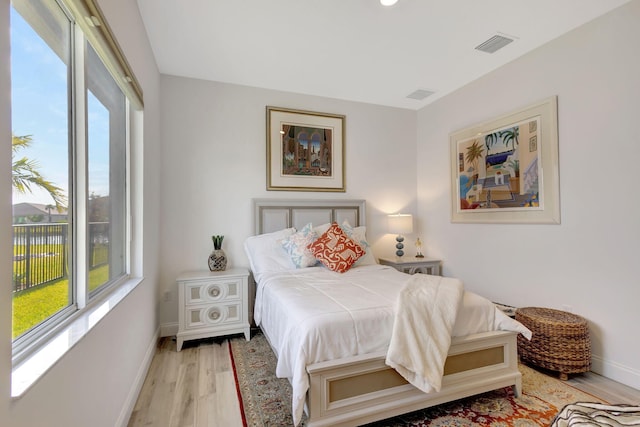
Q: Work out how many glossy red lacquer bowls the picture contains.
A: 0